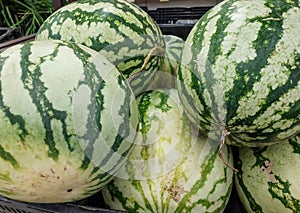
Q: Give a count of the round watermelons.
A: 6